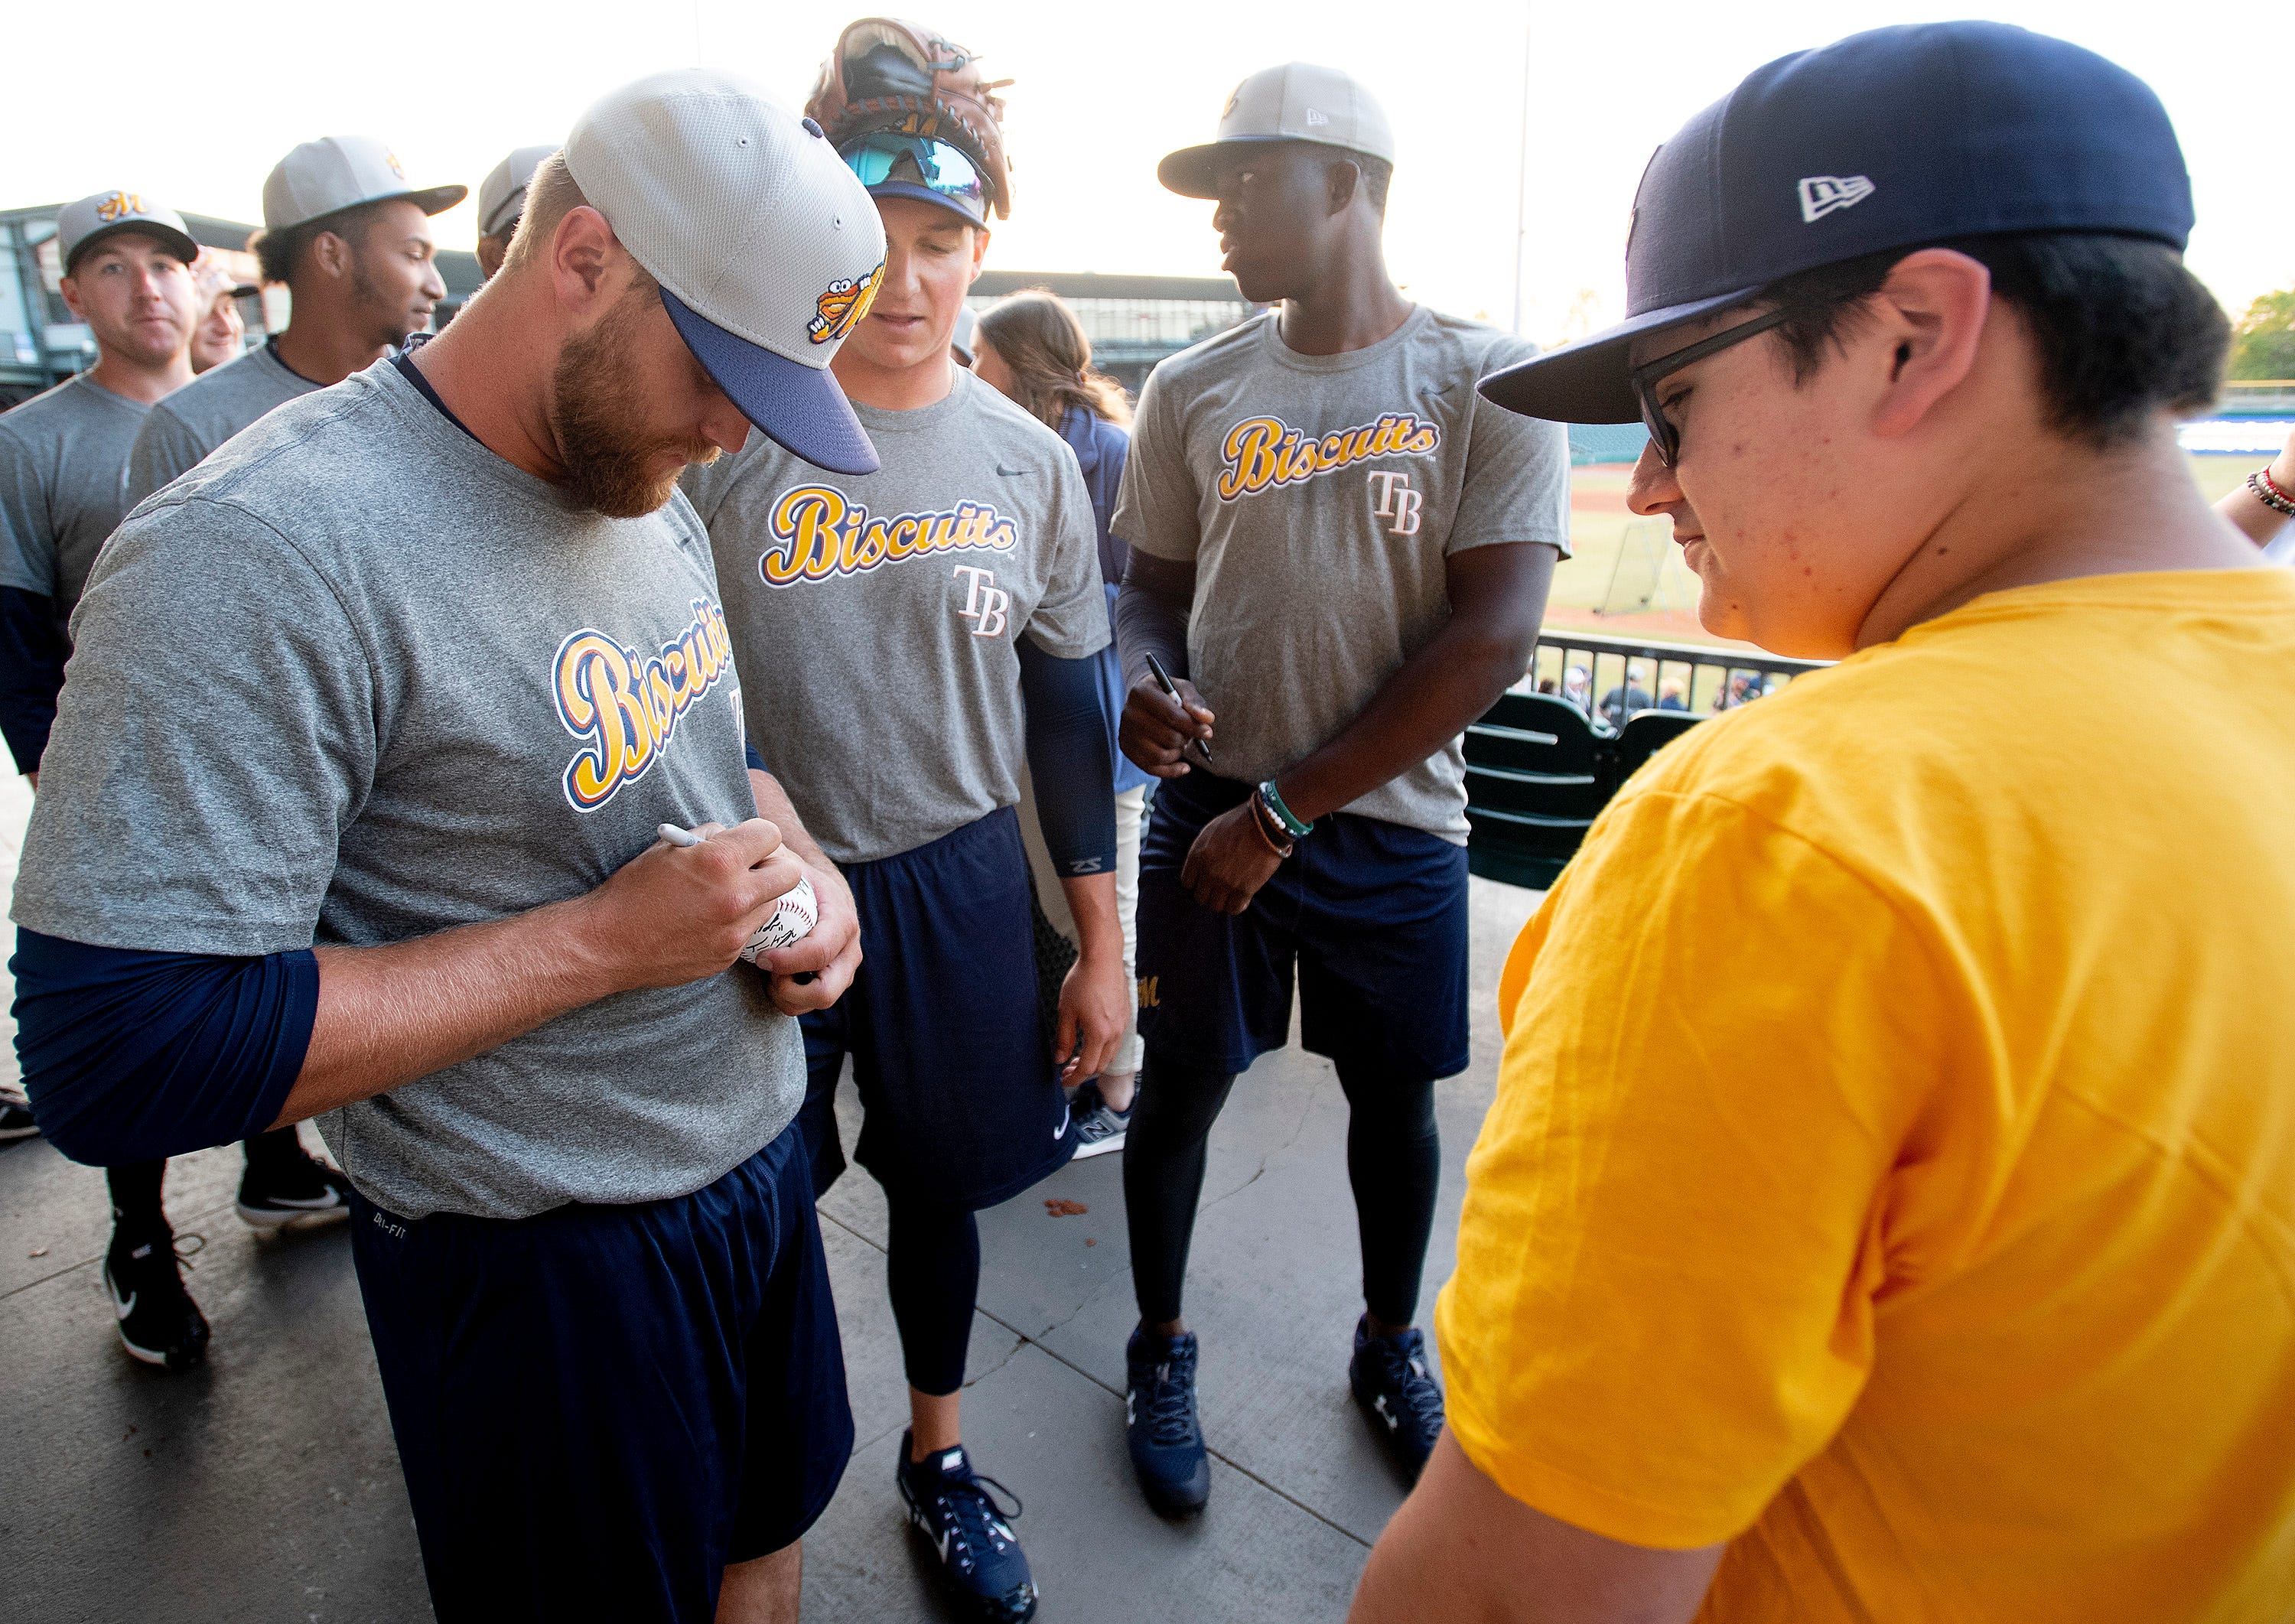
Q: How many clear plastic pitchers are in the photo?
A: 0